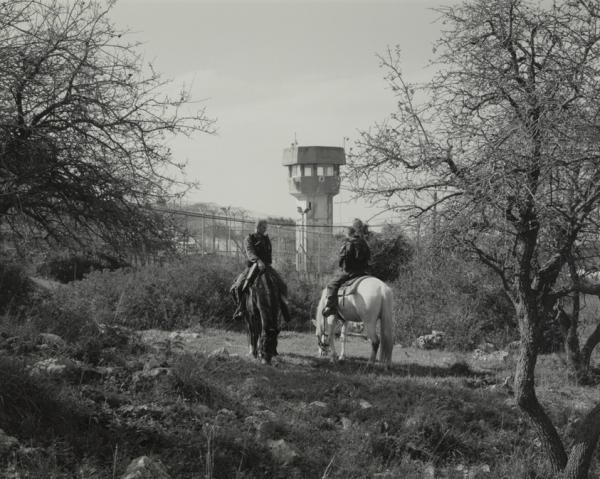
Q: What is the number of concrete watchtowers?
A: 1